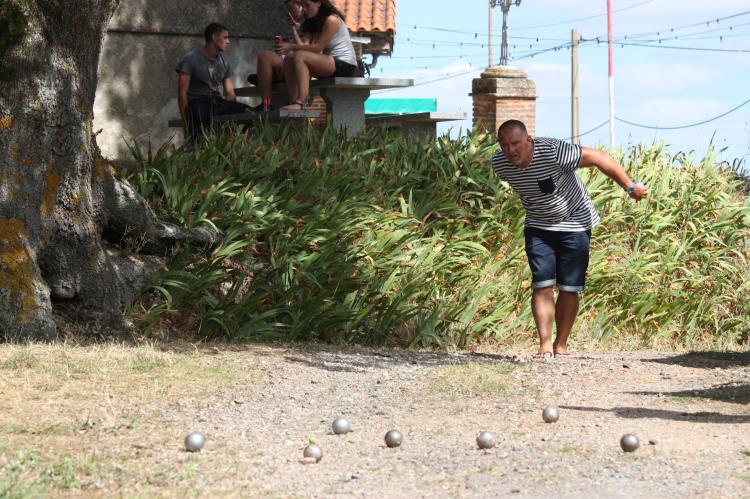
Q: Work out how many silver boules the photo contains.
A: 7